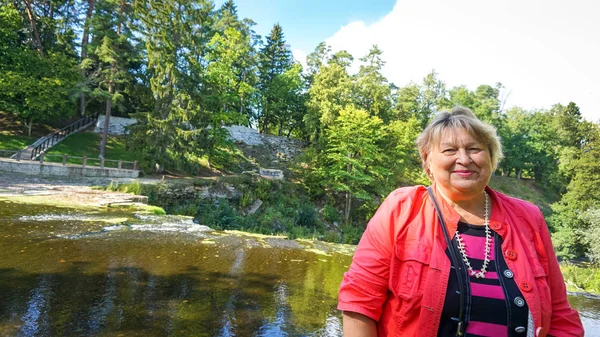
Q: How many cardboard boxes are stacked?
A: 0